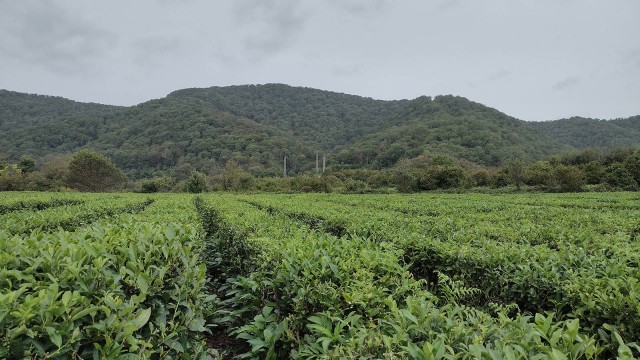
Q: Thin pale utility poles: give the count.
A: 3